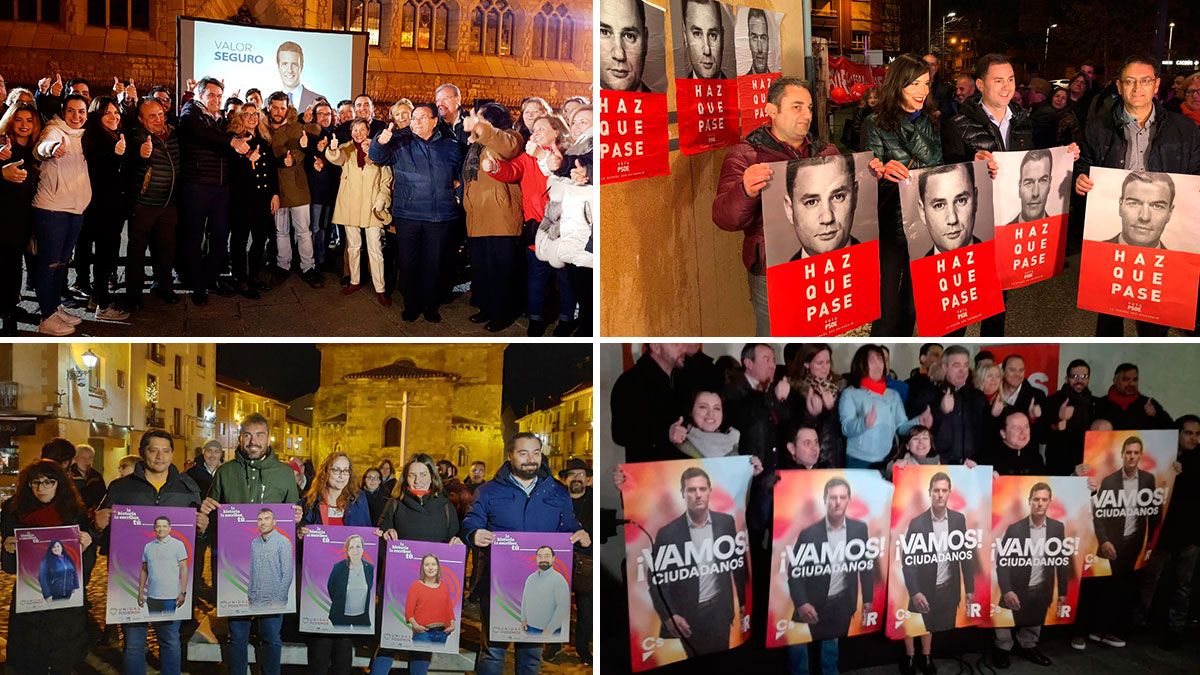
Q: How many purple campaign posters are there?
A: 6